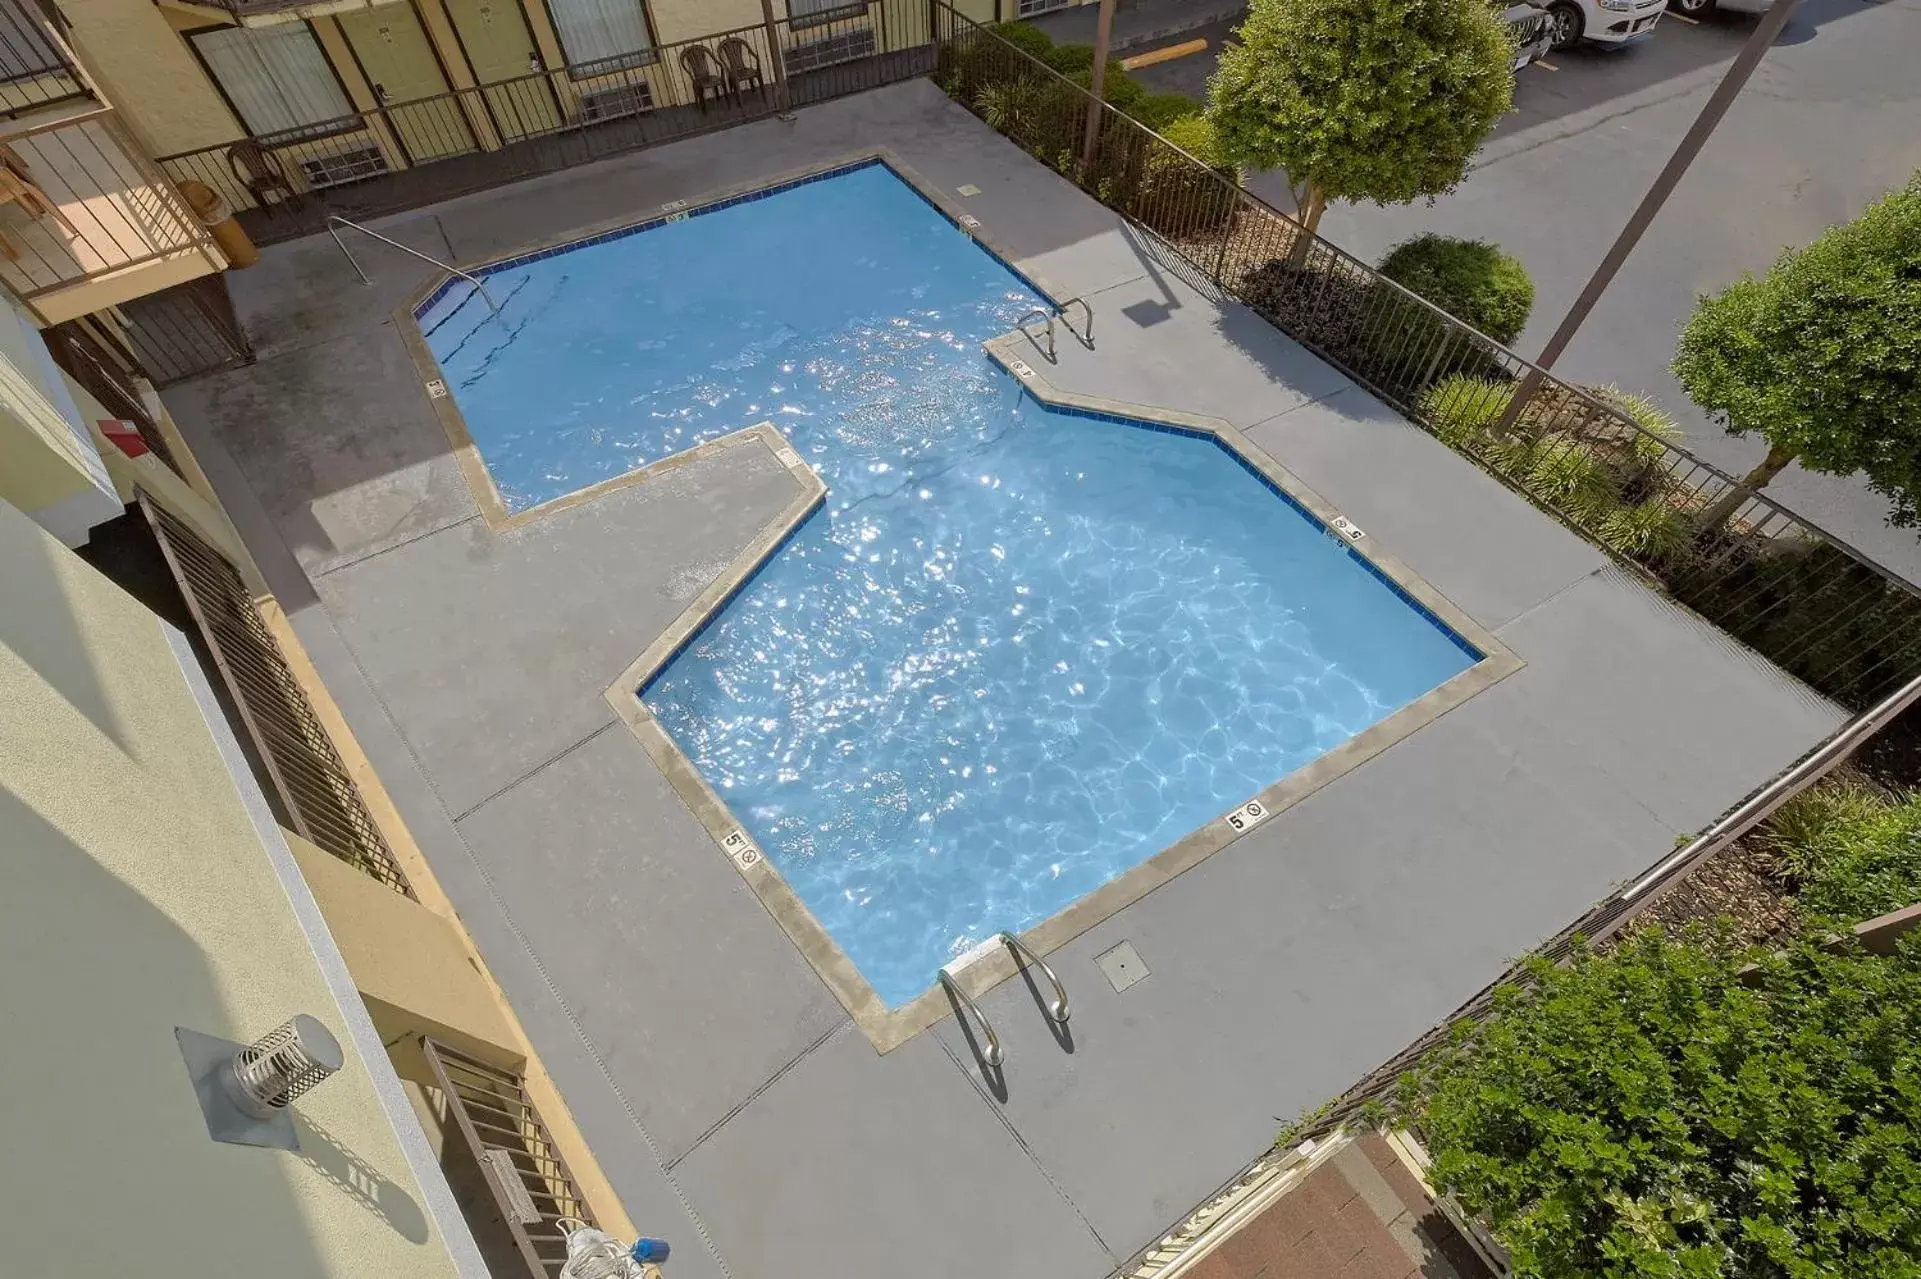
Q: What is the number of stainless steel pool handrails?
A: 5